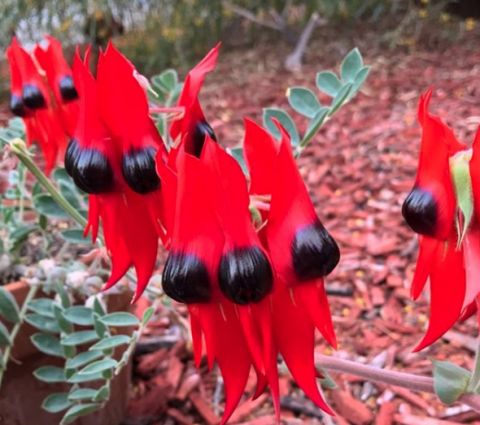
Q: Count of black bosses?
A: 10